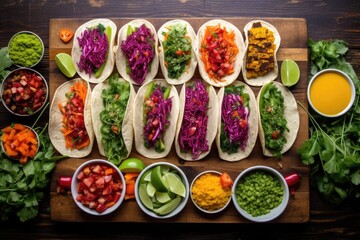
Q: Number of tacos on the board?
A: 11